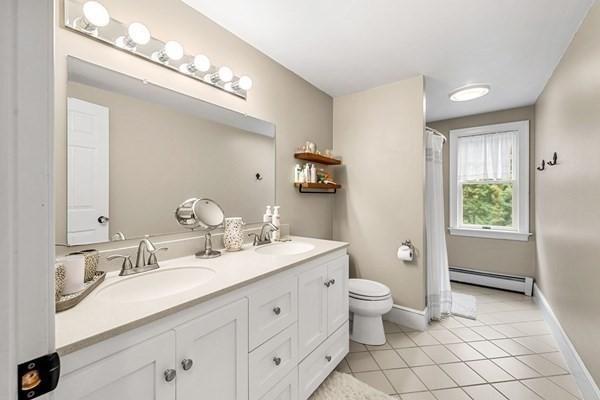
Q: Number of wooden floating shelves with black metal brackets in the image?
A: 2